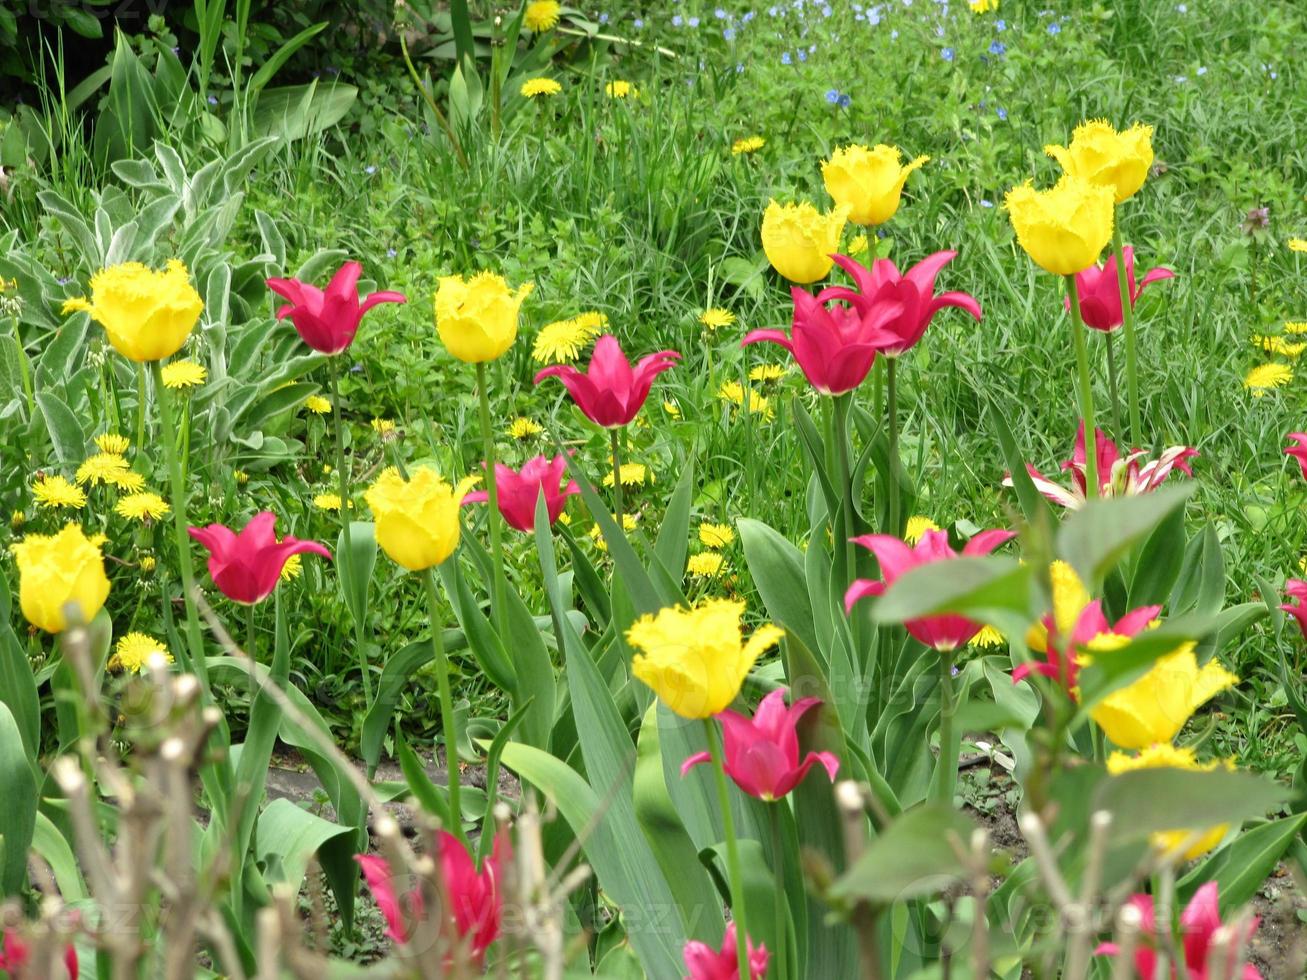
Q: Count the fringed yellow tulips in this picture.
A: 12